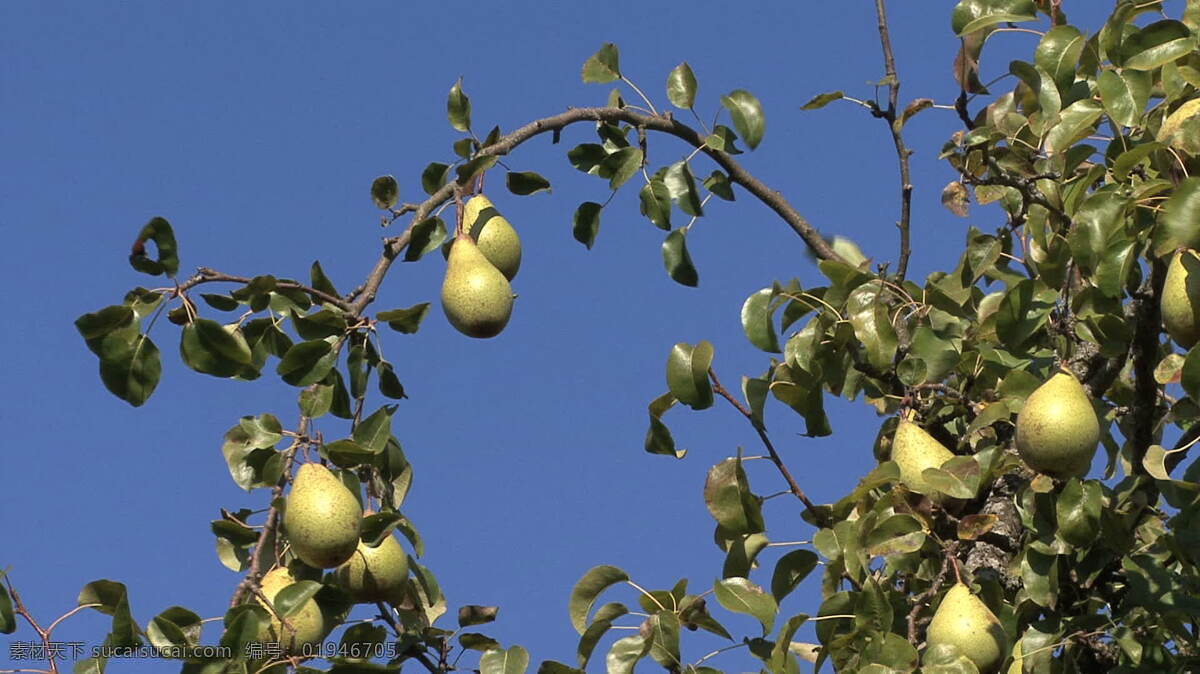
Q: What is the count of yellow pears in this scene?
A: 9